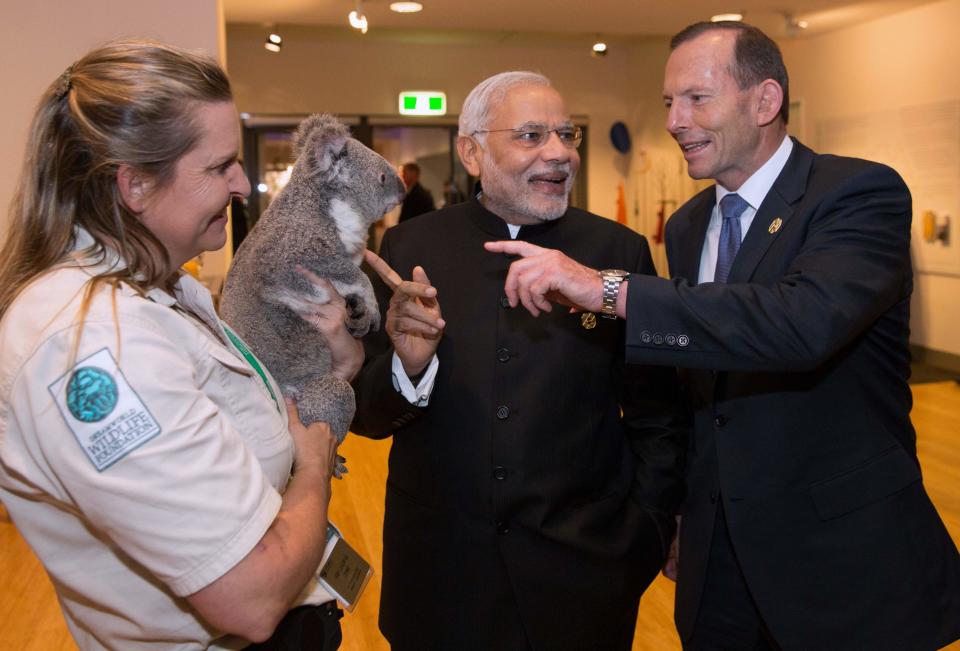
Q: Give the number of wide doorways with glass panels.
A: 1